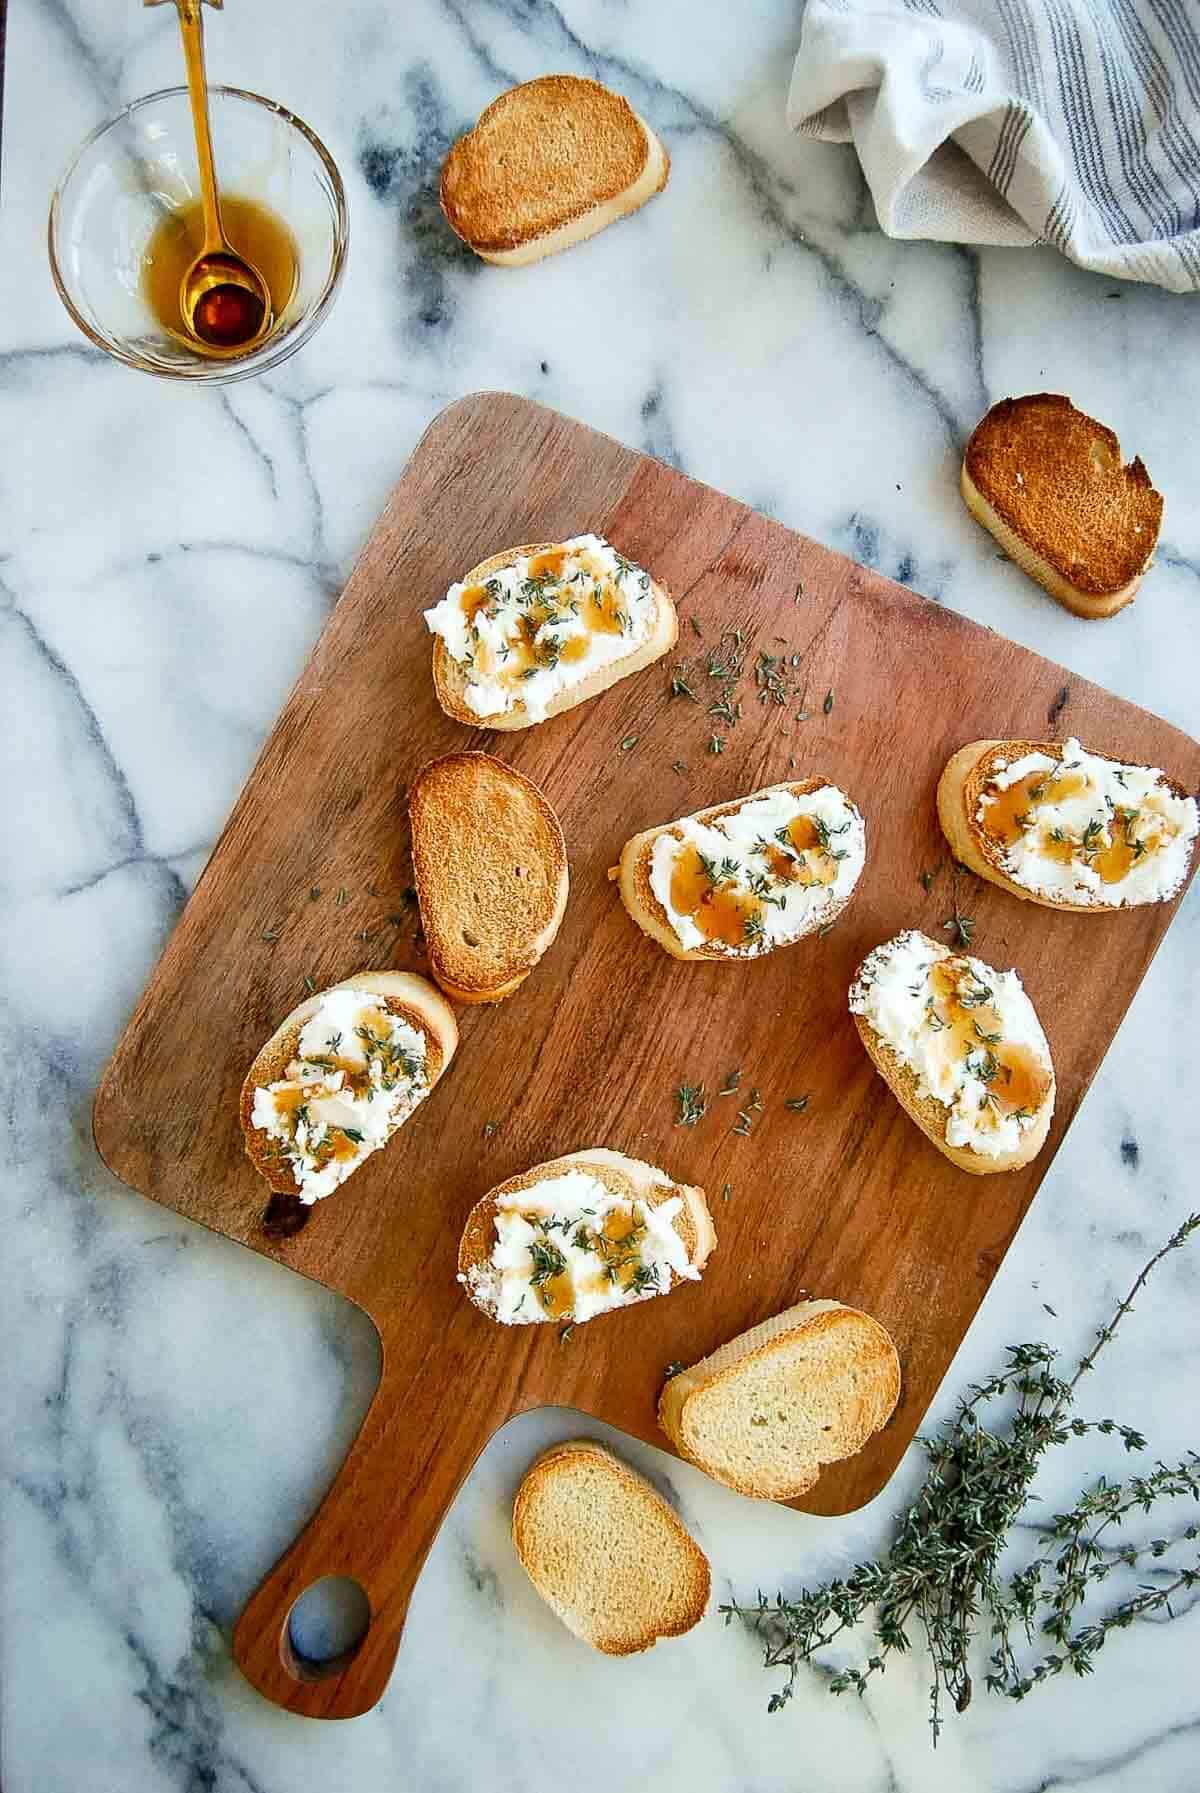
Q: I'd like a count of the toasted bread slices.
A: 11